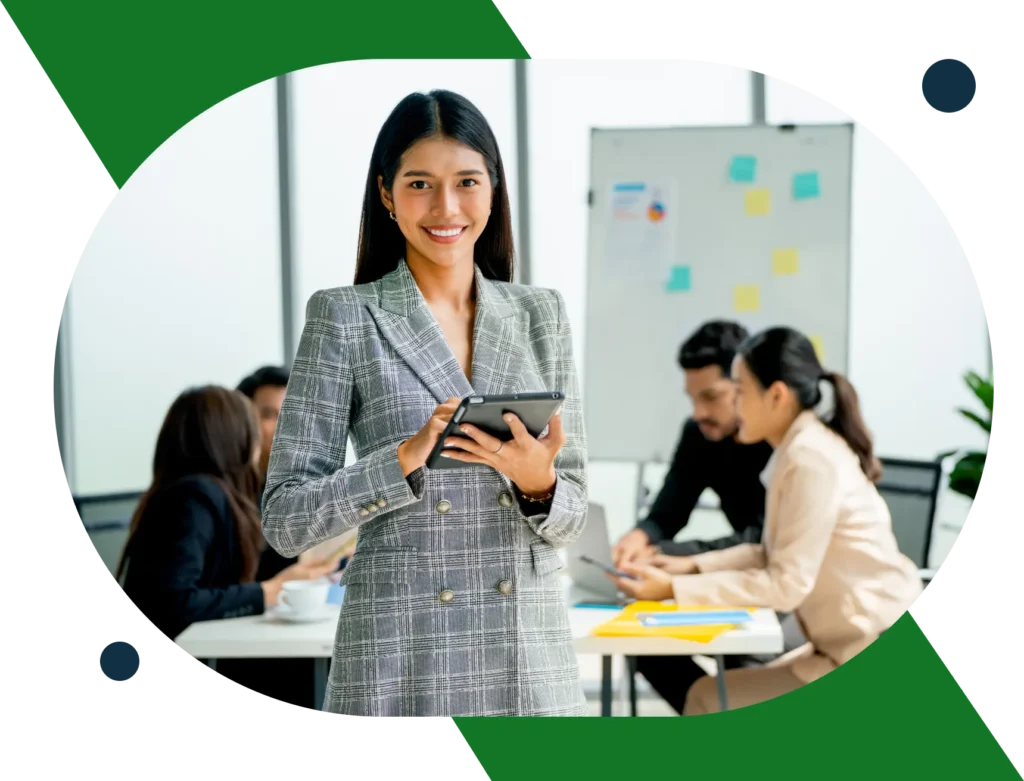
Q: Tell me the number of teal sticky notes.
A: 3